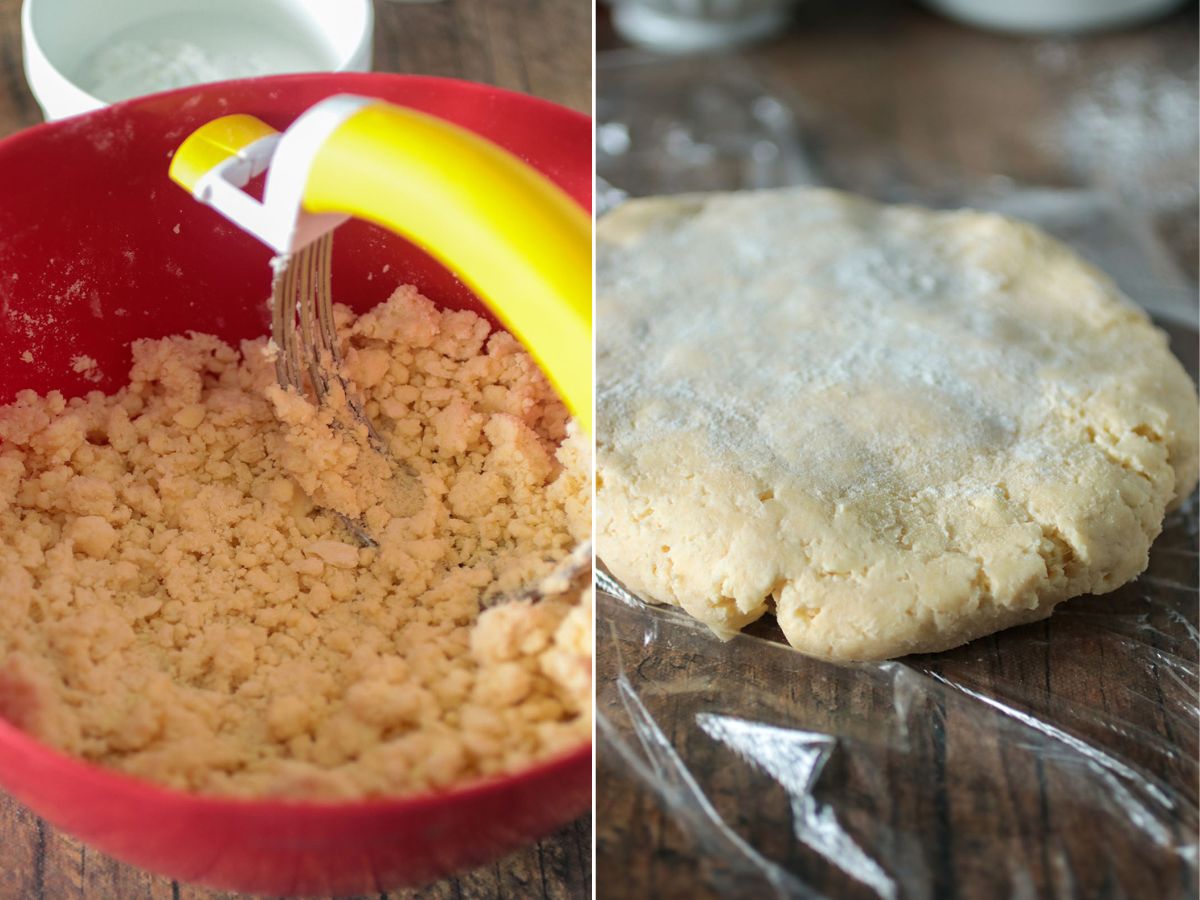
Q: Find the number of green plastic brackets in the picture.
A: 0